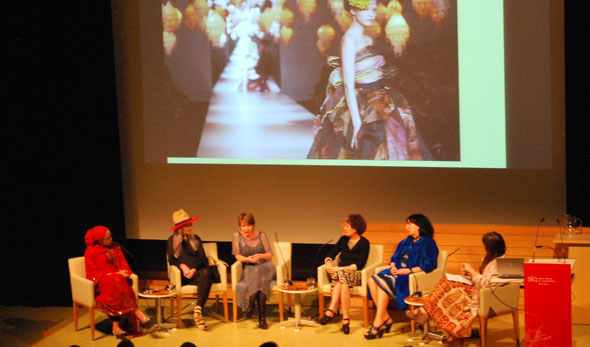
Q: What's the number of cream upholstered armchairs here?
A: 6